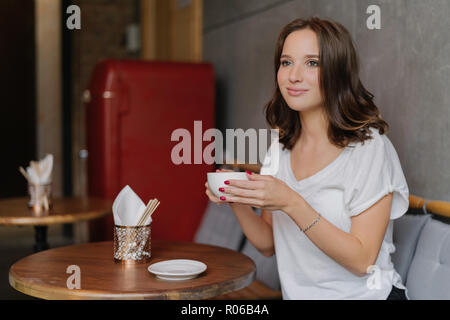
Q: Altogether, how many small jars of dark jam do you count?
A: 0